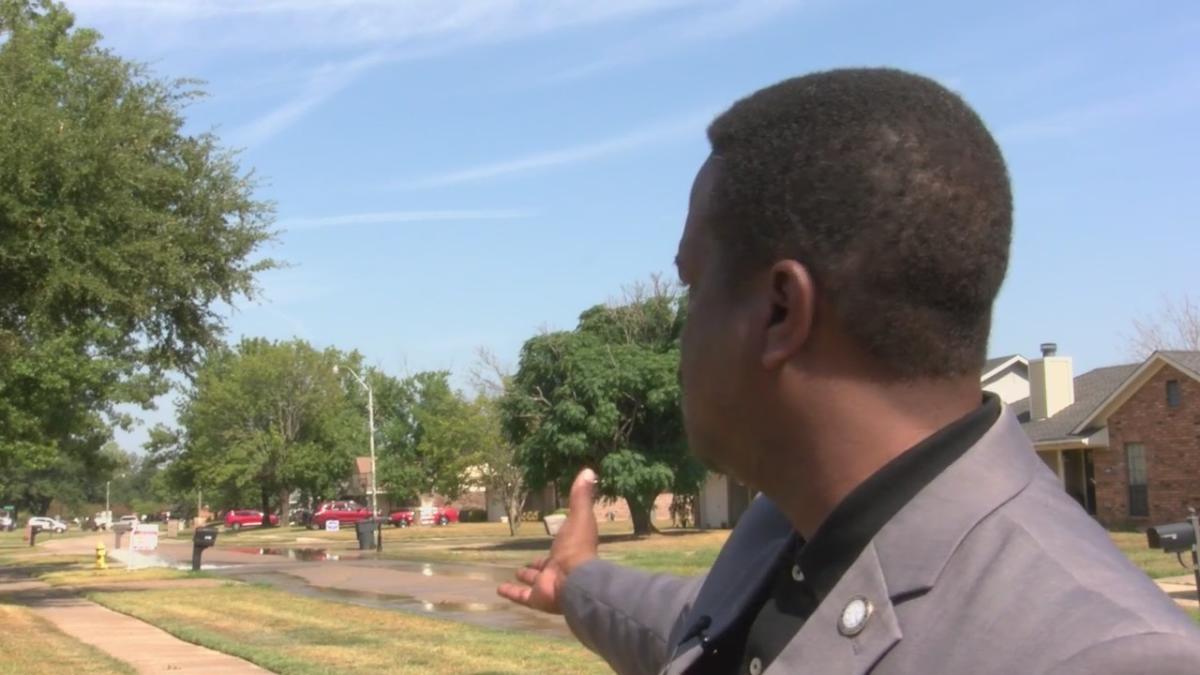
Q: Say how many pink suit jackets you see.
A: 0